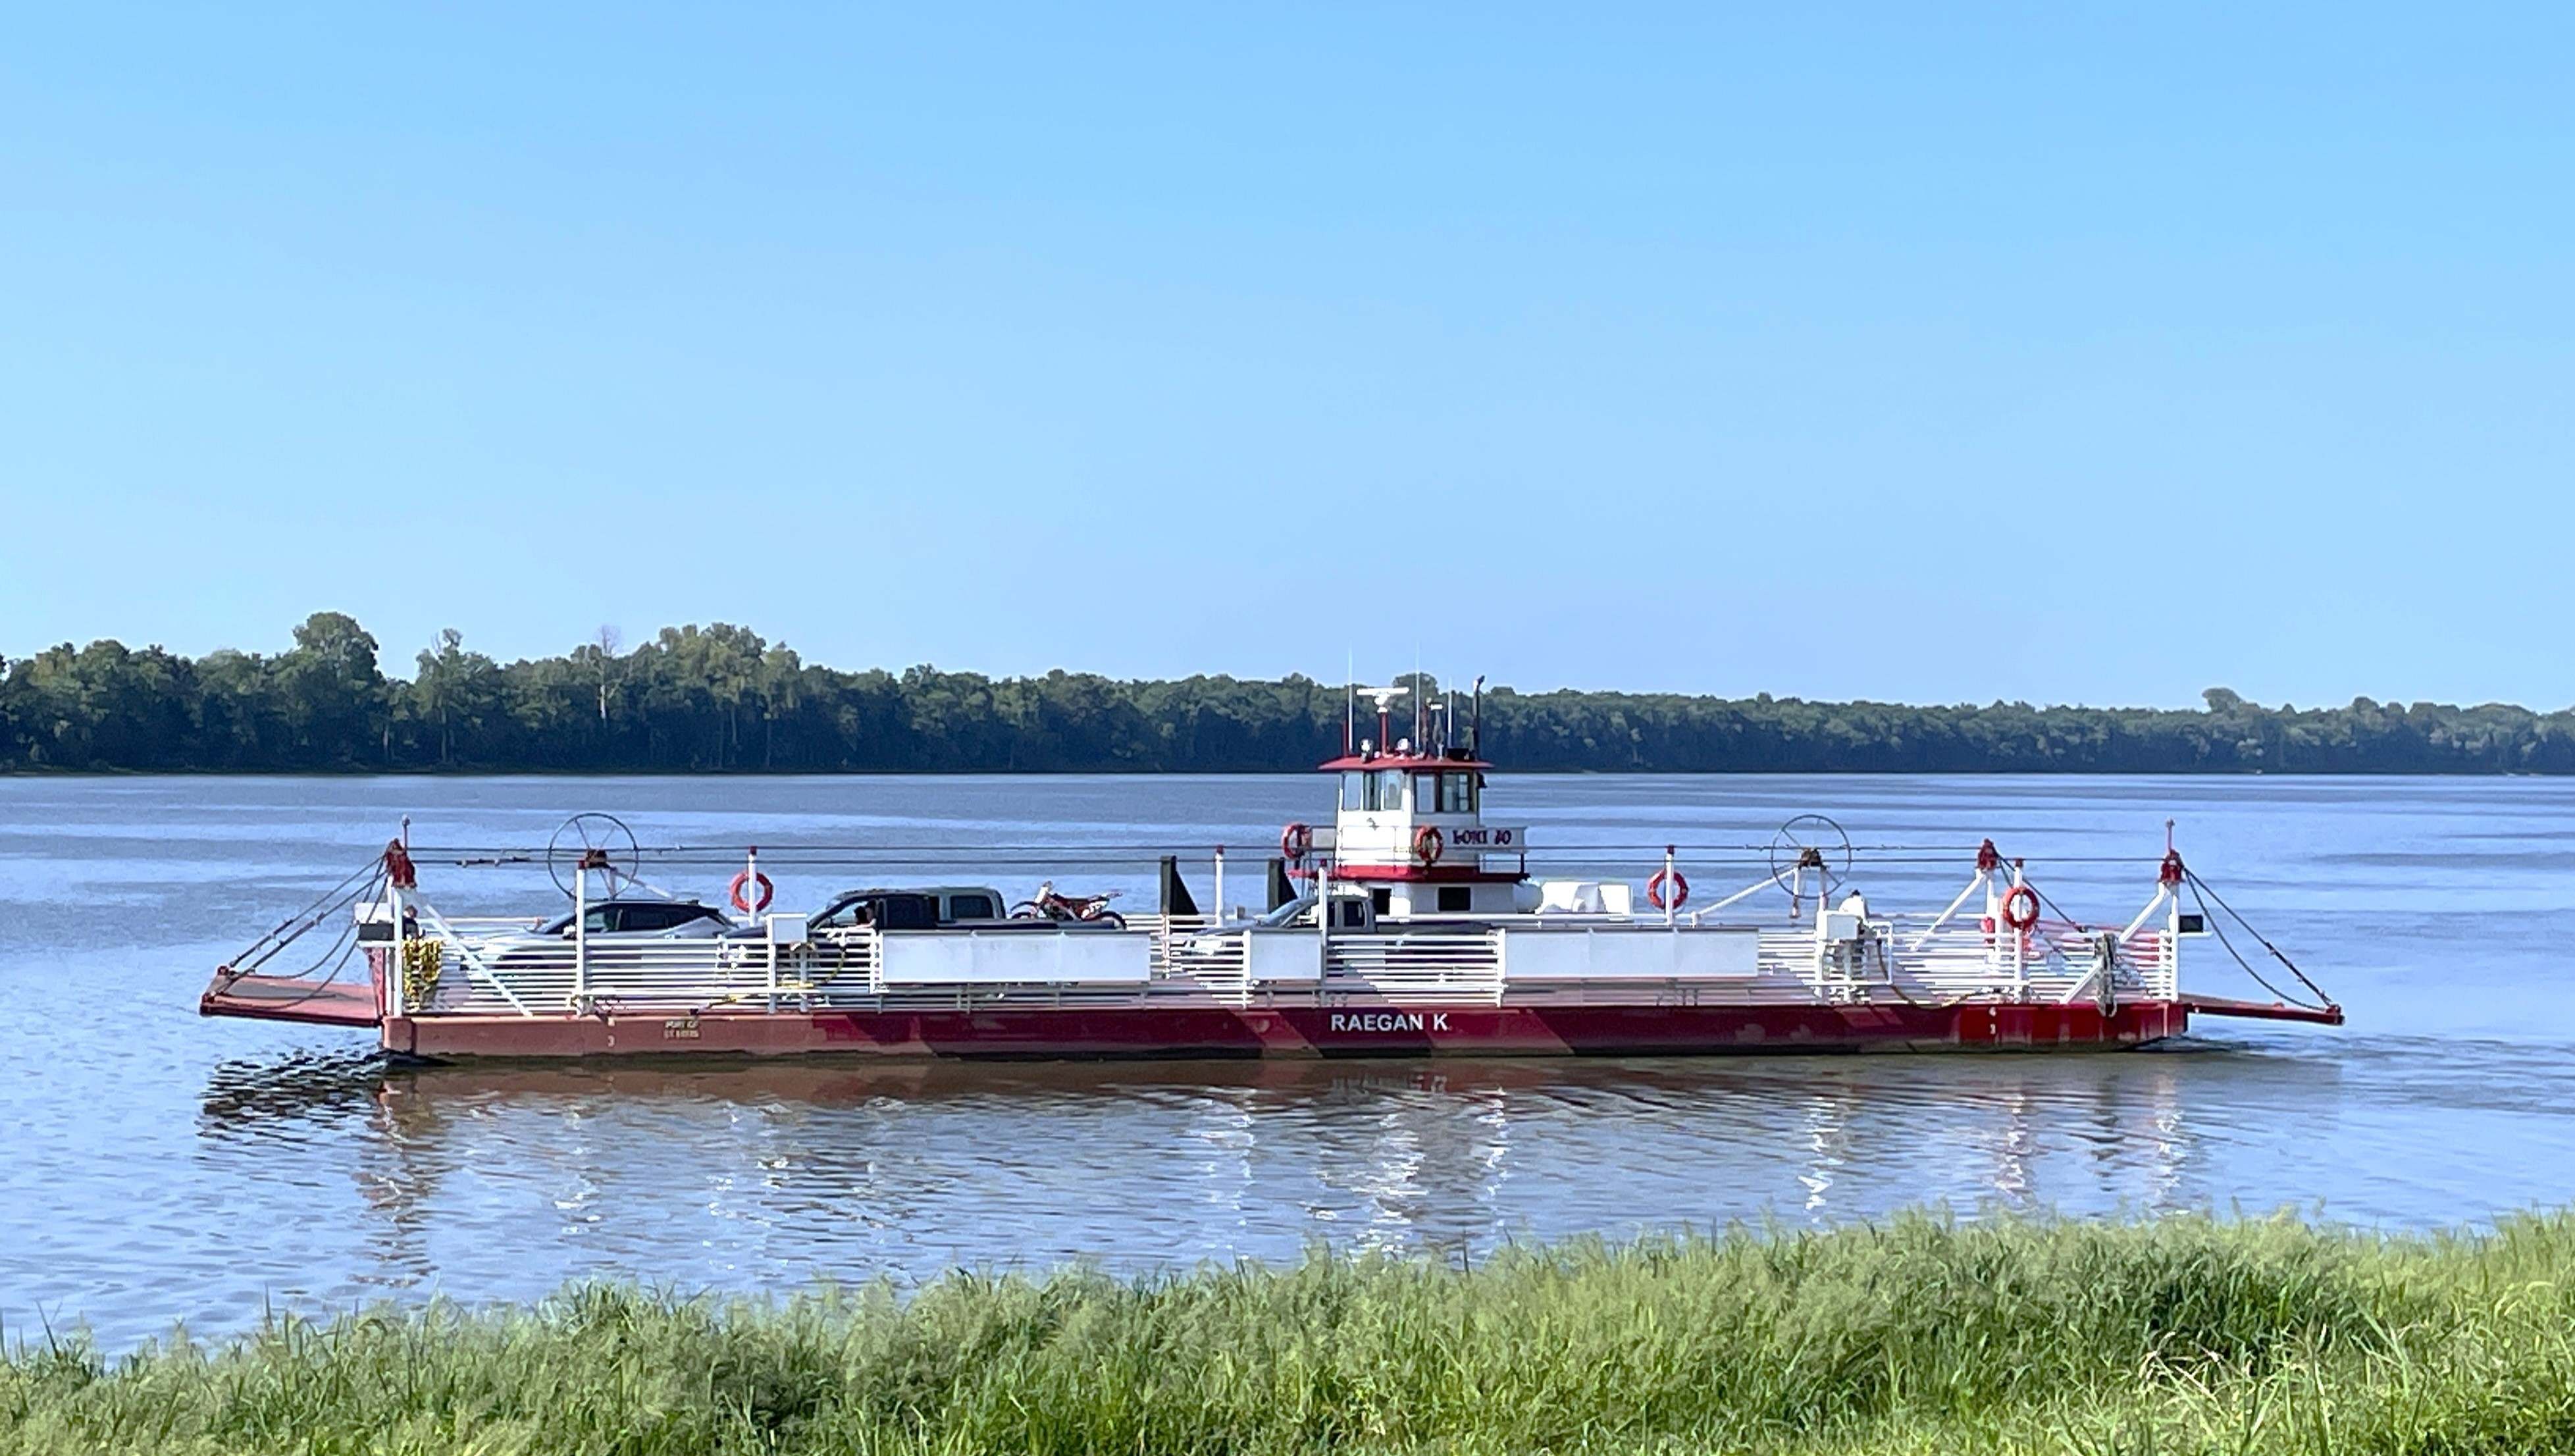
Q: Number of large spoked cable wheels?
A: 2